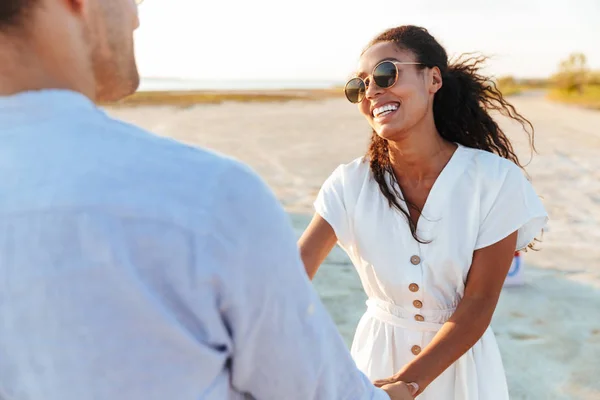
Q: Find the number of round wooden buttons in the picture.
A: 5